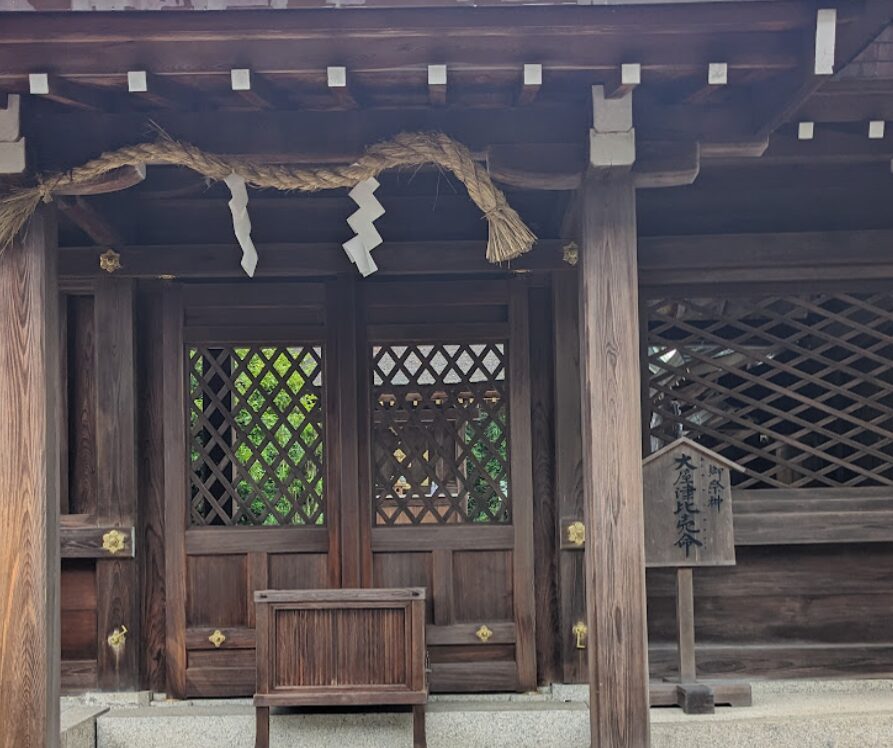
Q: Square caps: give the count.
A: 10